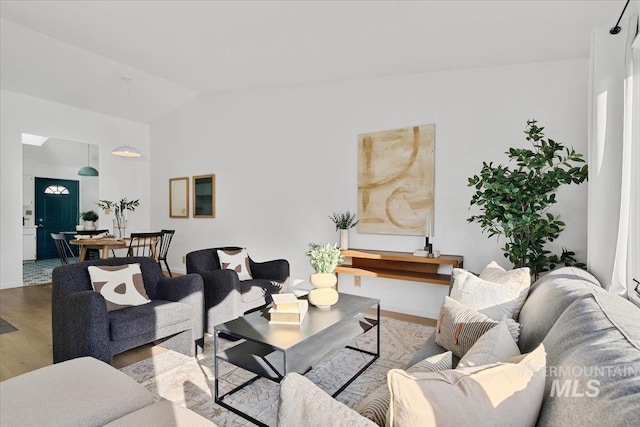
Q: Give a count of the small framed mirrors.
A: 2